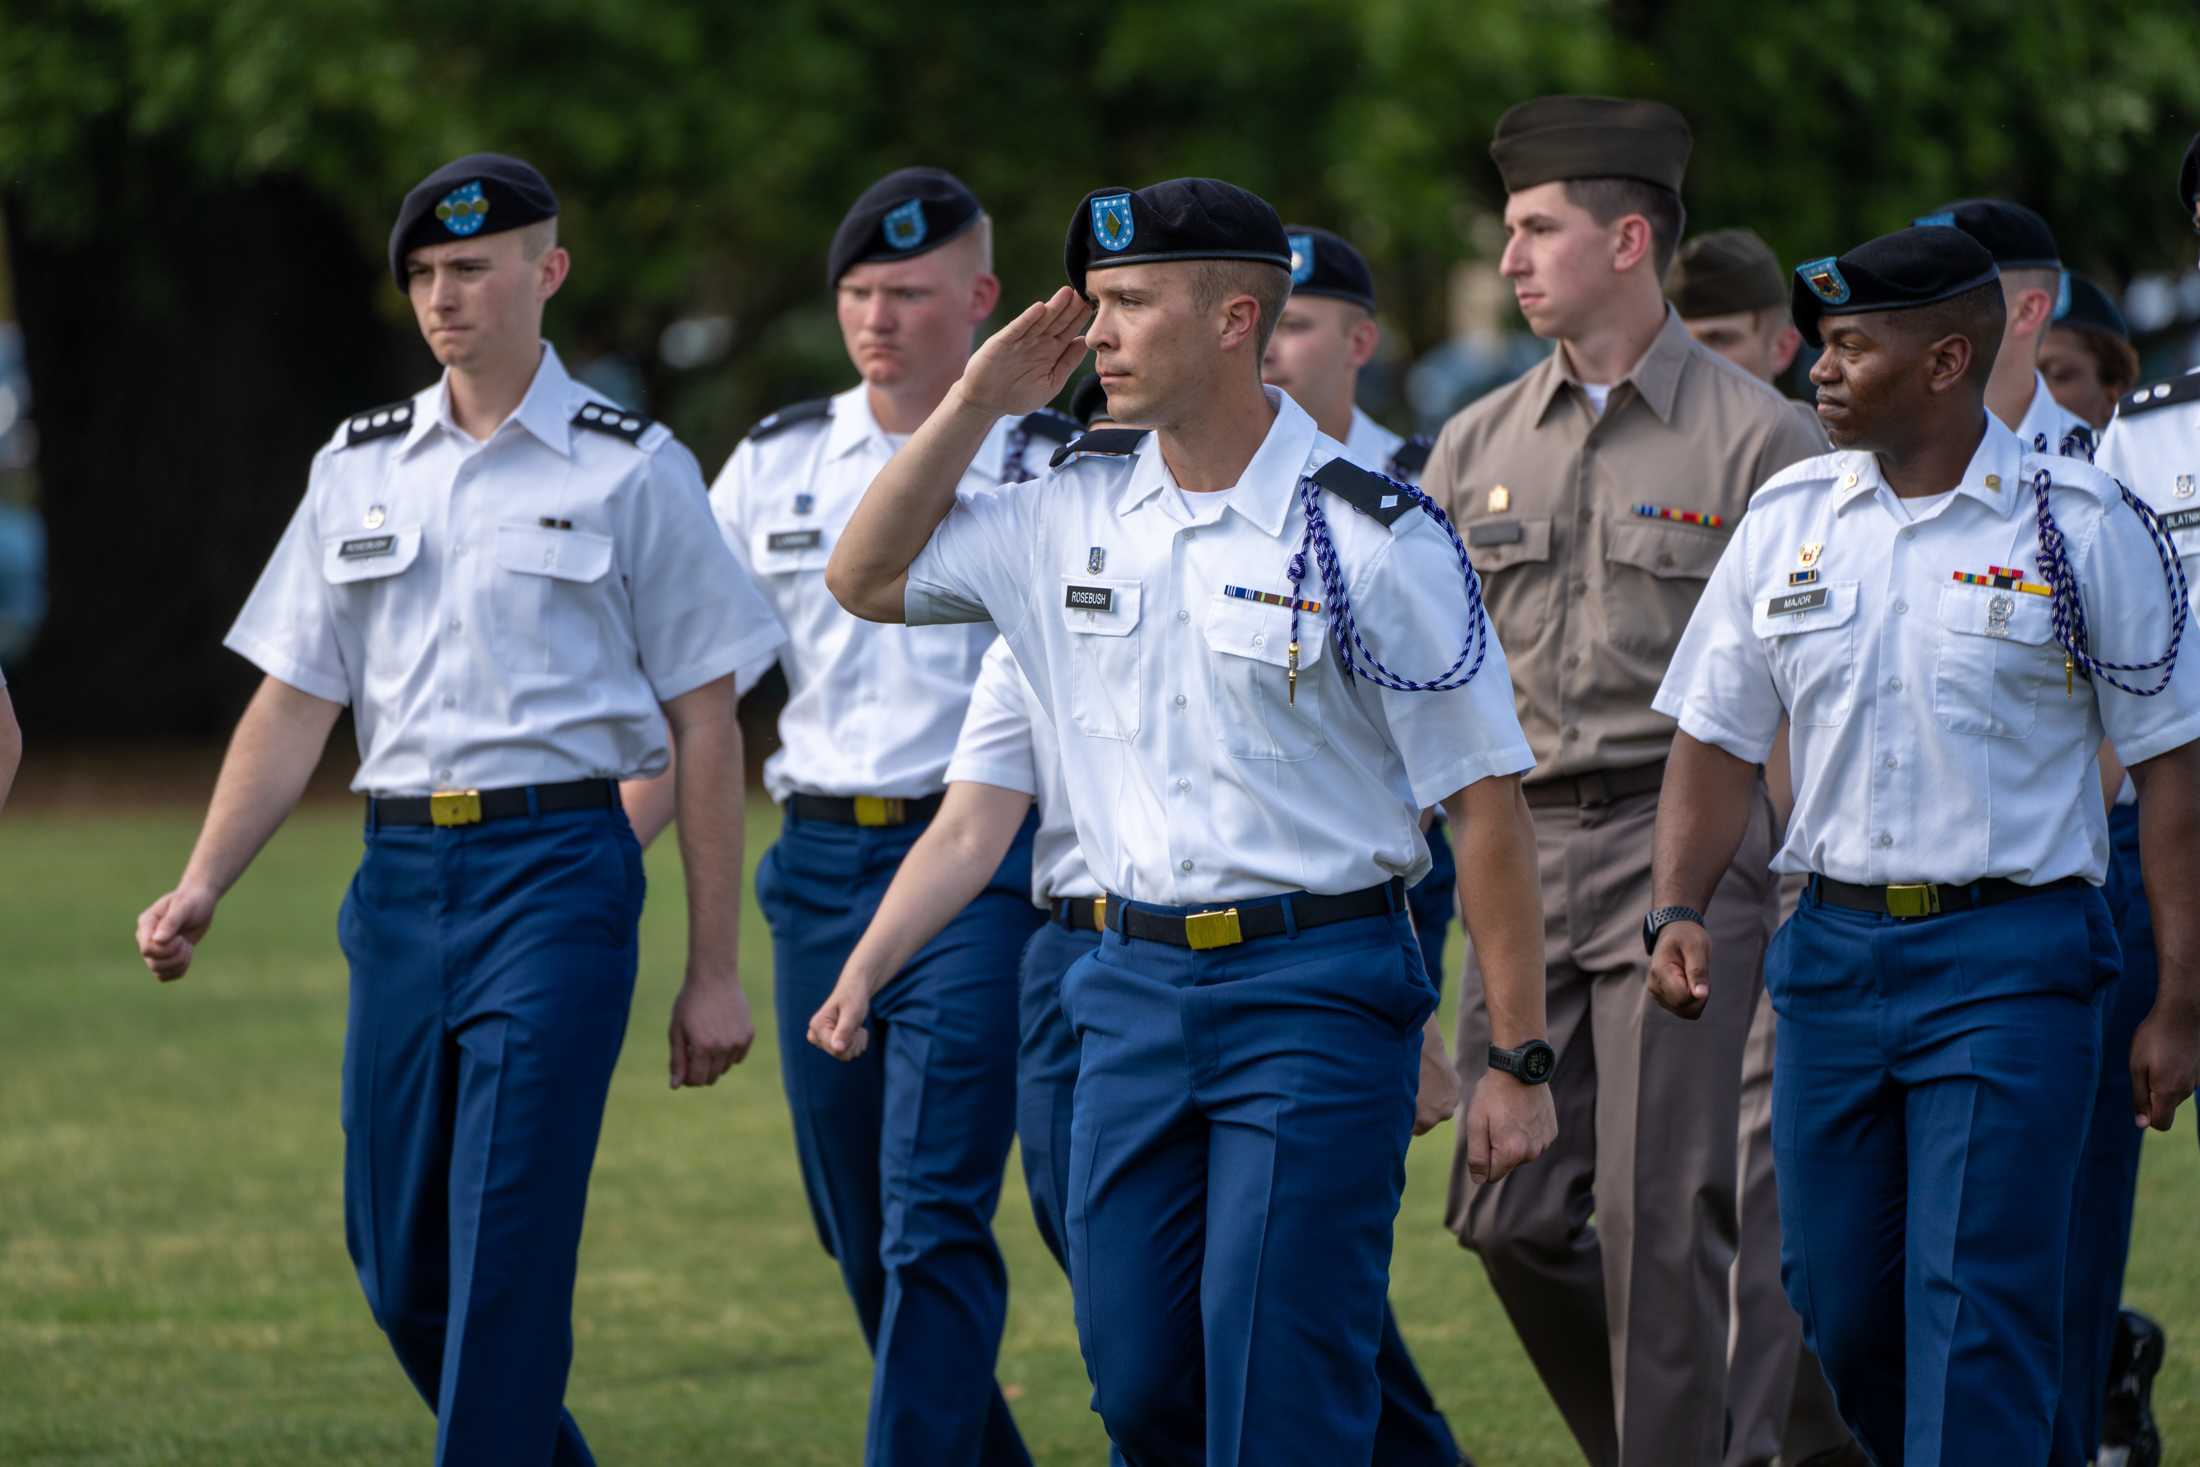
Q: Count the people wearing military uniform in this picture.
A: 11